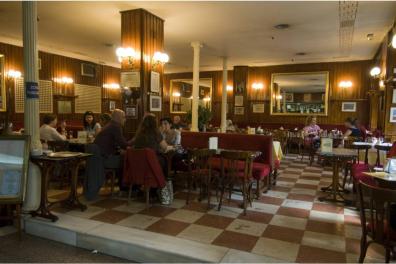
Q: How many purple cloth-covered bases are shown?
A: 0